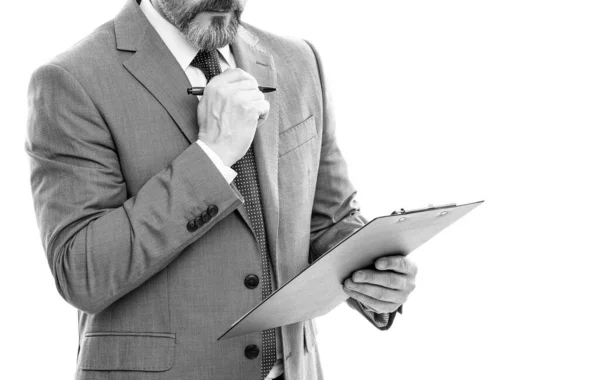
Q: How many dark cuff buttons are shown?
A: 4